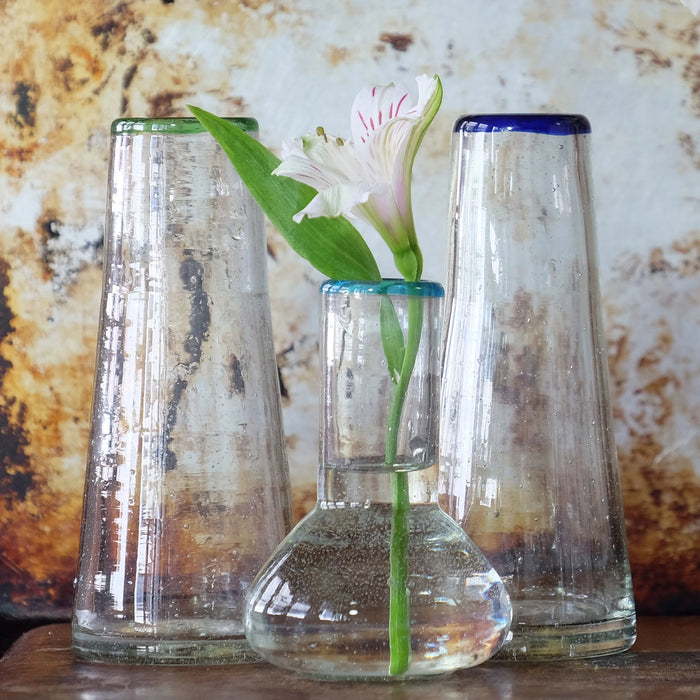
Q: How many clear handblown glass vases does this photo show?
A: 3